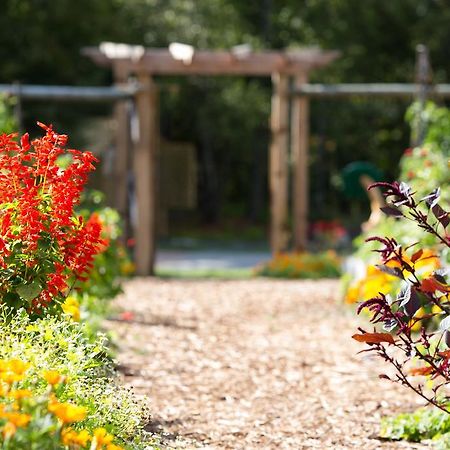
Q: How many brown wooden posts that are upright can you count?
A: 4